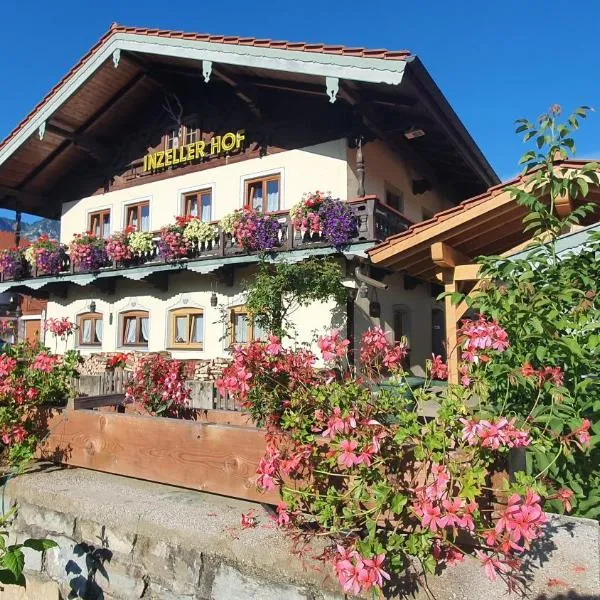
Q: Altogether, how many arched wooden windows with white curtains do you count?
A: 4